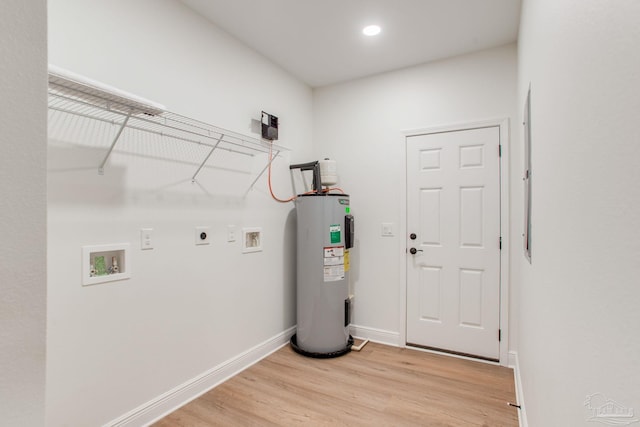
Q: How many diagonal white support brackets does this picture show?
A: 3